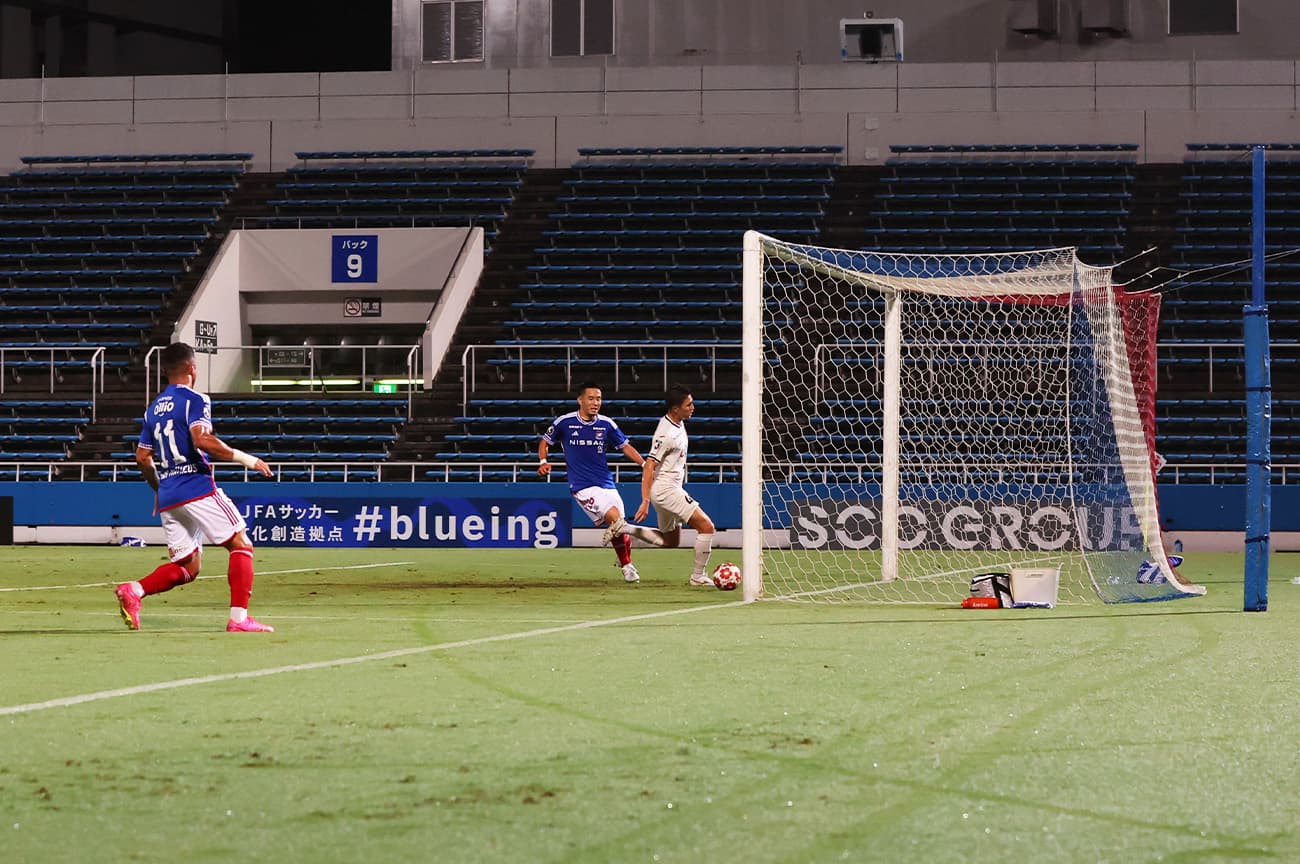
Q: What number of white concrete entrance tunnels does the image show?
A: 1